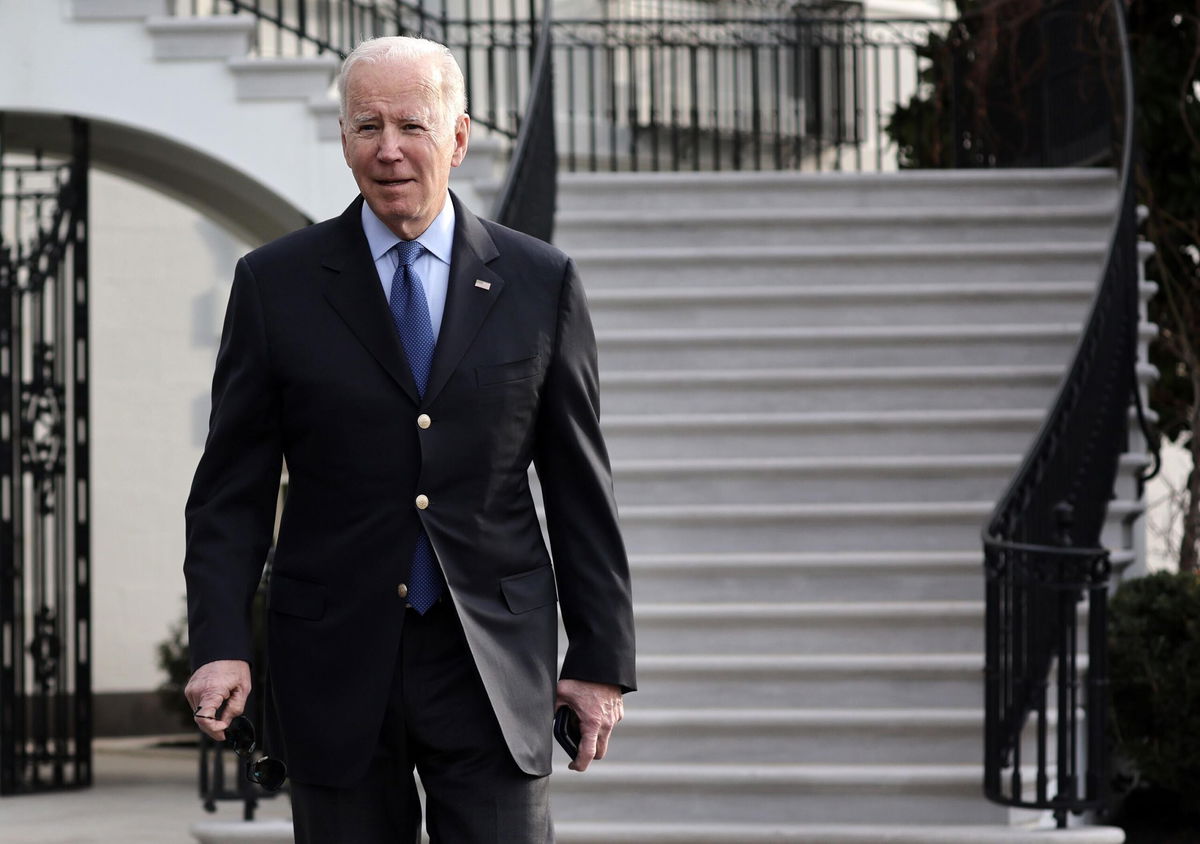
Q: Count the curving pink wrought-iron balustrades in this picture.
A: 0